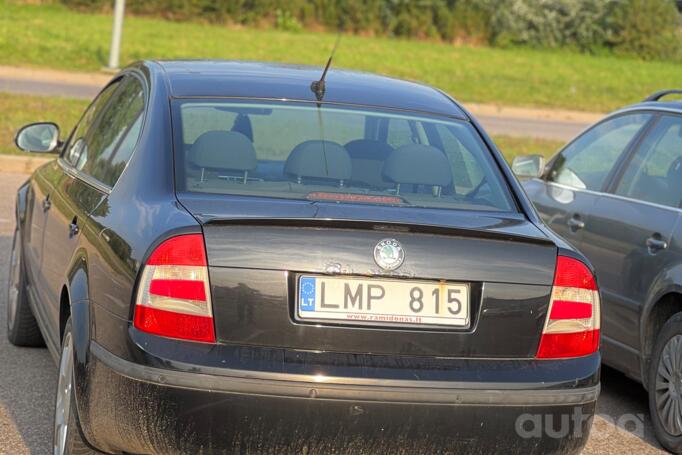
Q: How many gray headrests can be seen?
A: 3